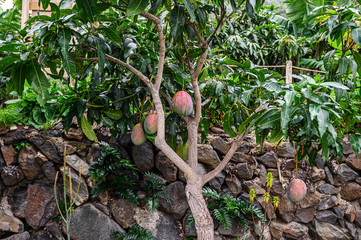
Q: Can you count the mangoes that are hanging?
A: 4